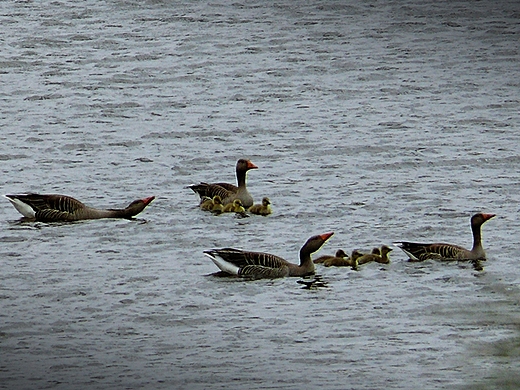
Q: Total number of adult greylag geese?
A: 4